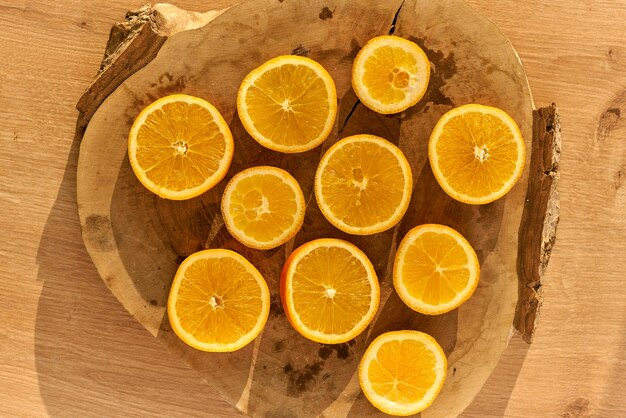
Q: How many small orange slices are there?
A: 4